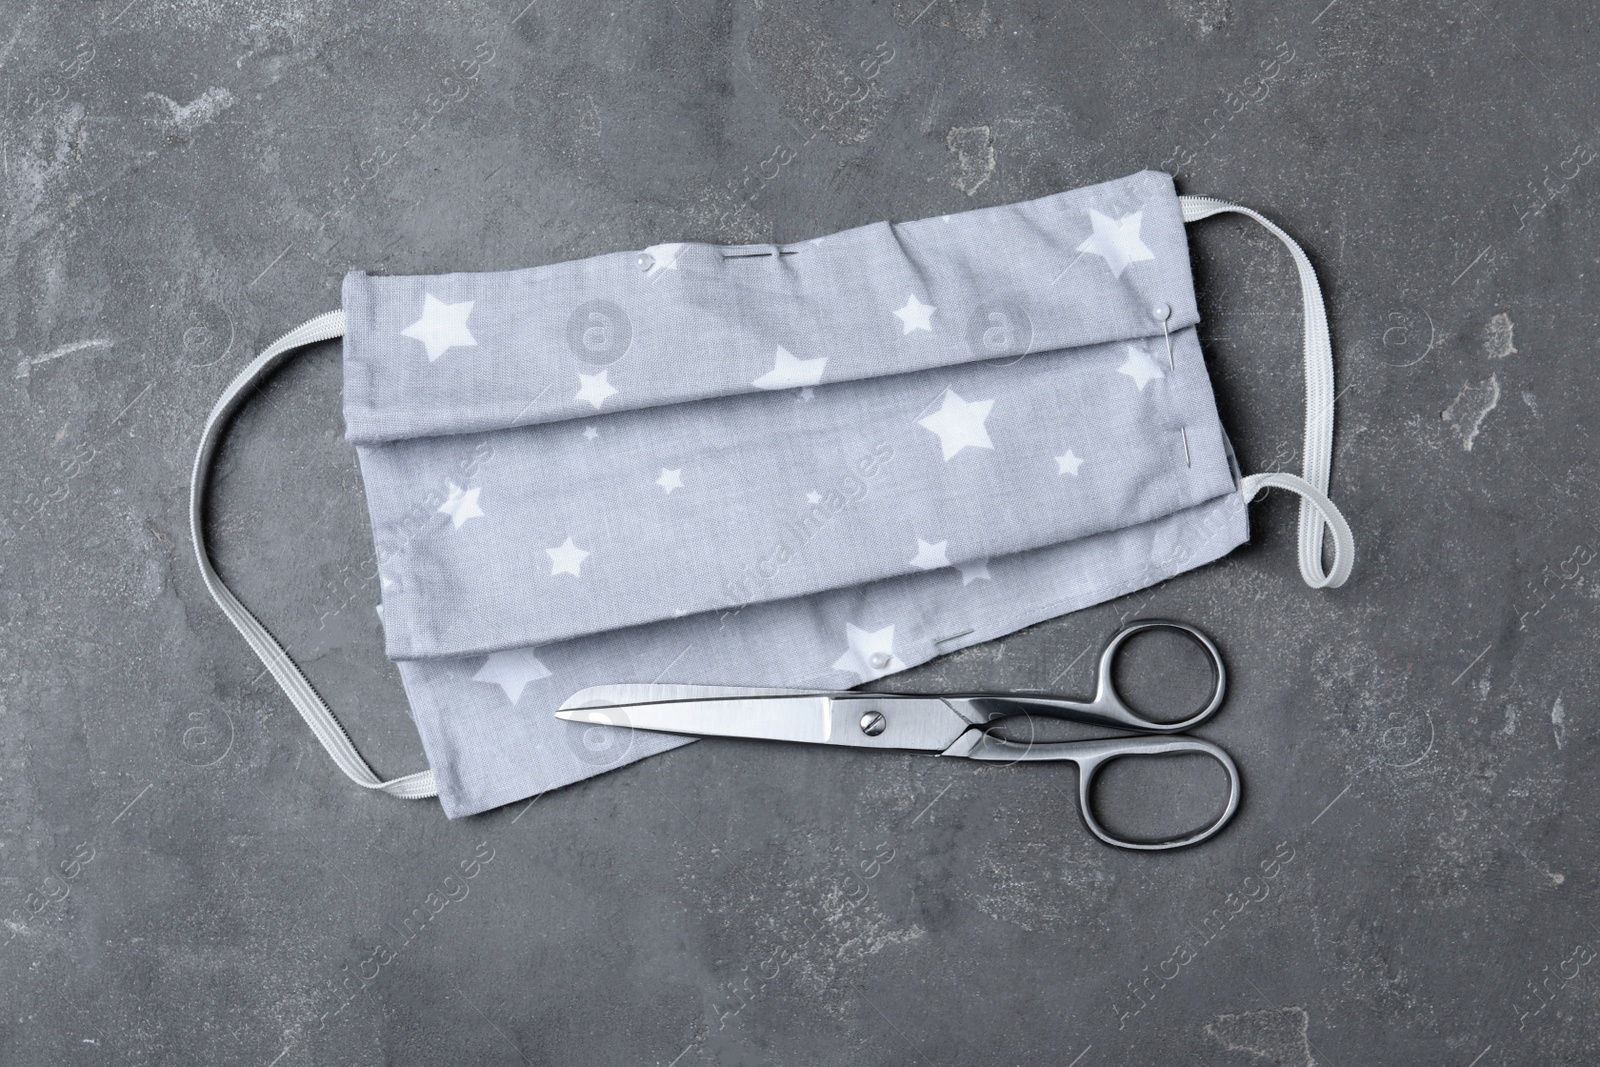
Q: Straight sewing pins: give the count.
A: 3